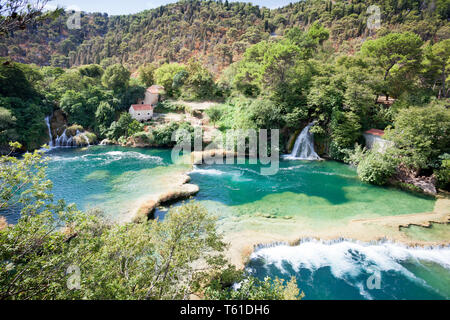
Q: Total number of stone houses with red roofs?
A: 3